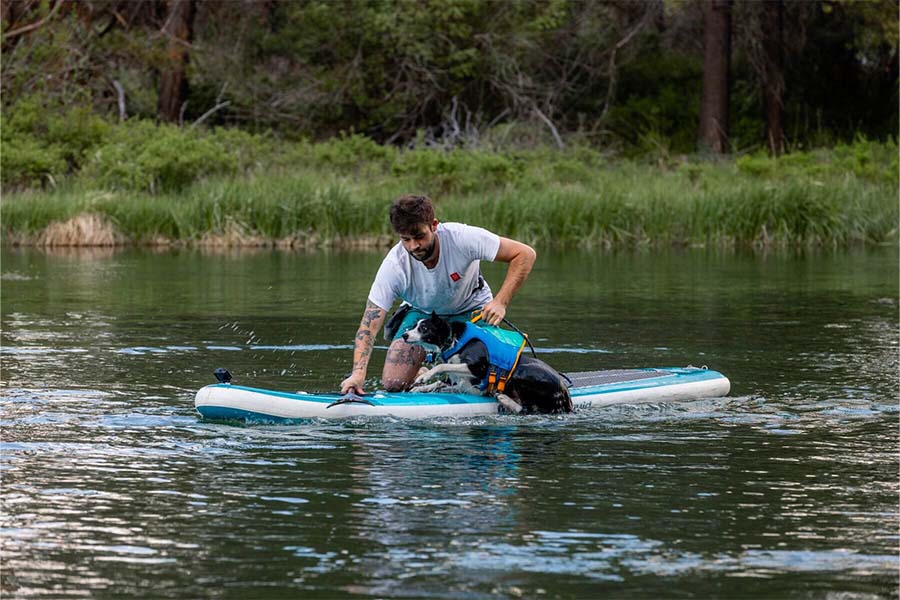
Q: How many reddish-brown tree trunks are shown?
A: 3